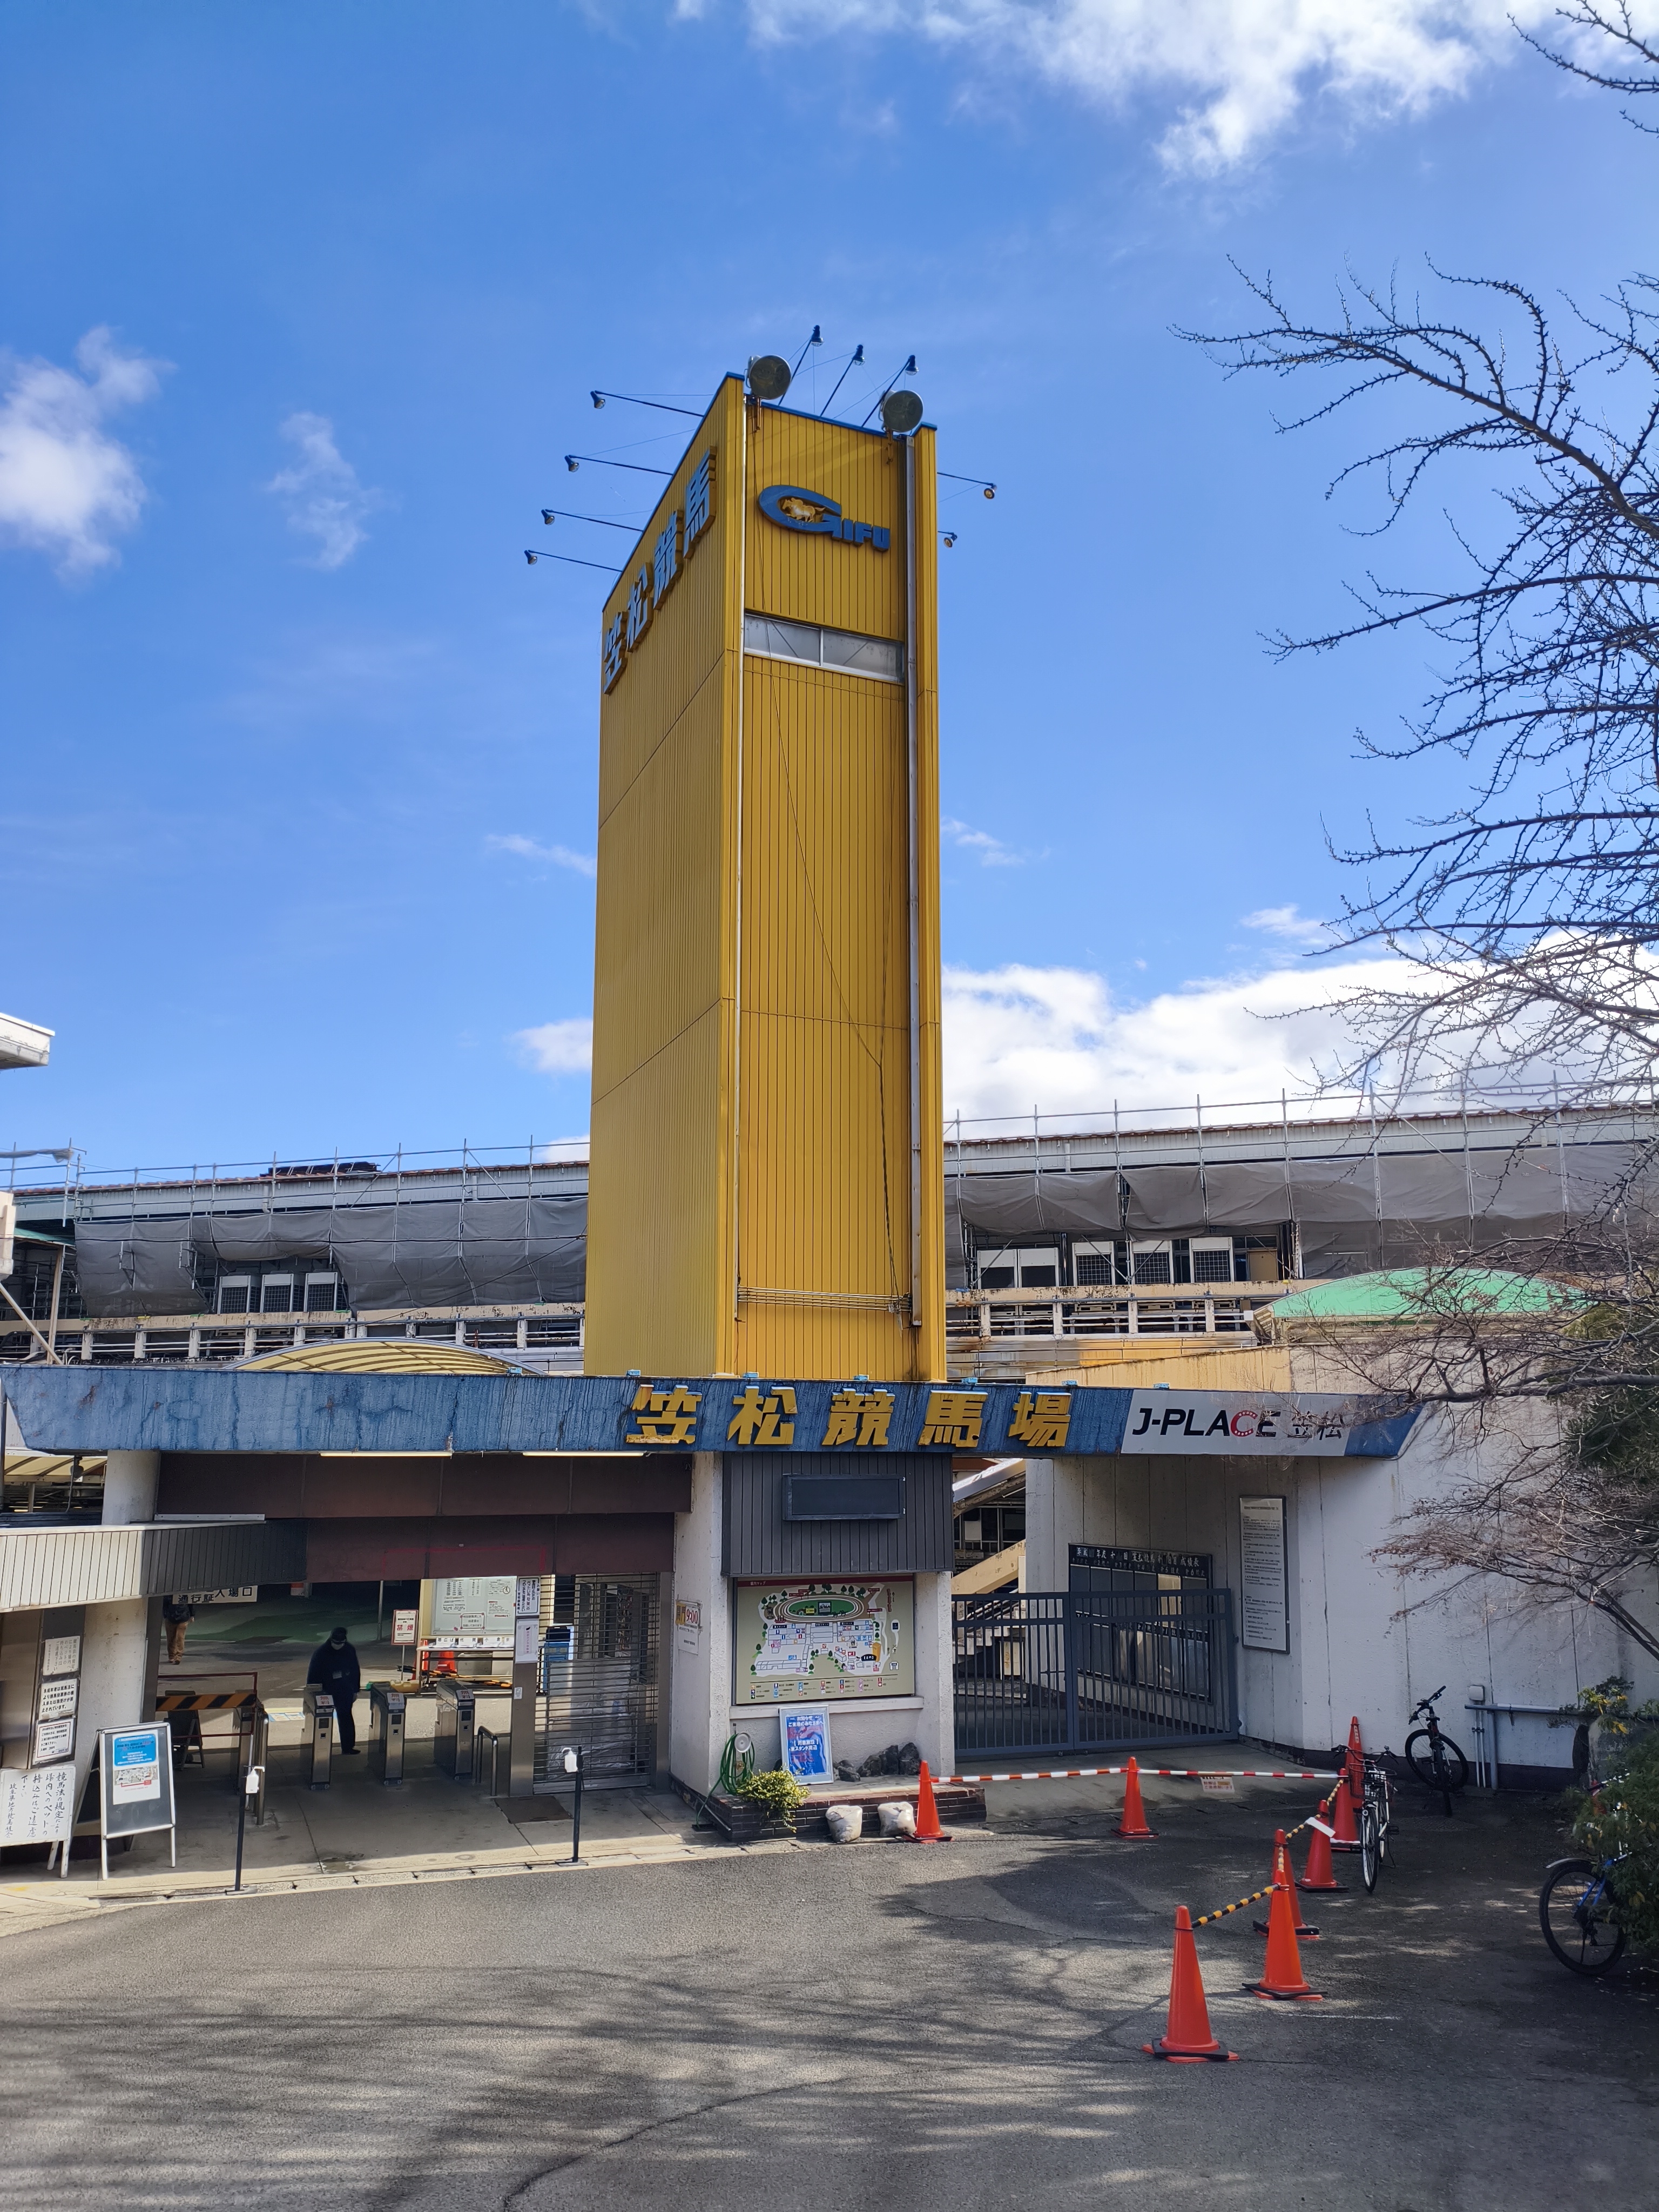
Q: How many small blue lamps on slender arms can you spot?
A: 9